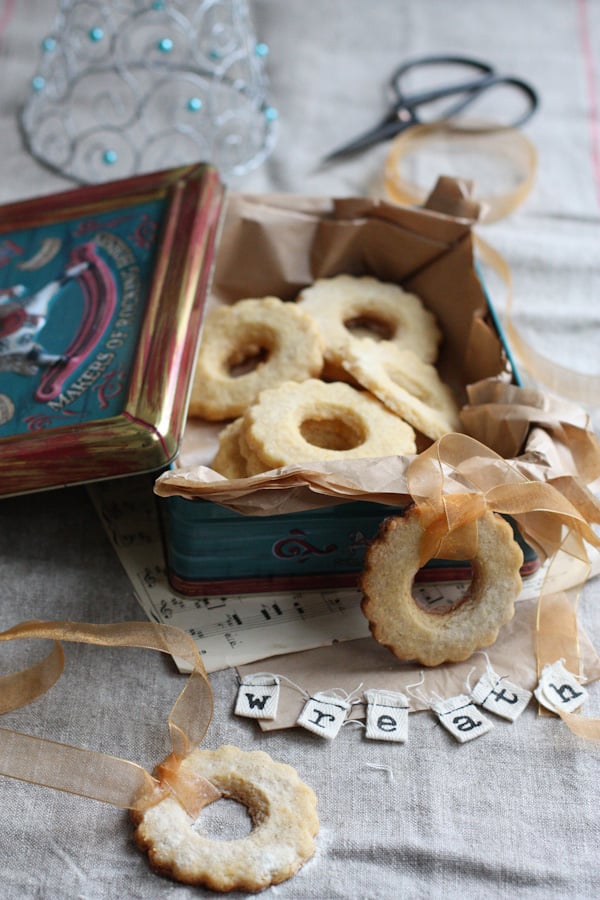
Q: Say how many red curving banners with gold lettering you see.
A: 0